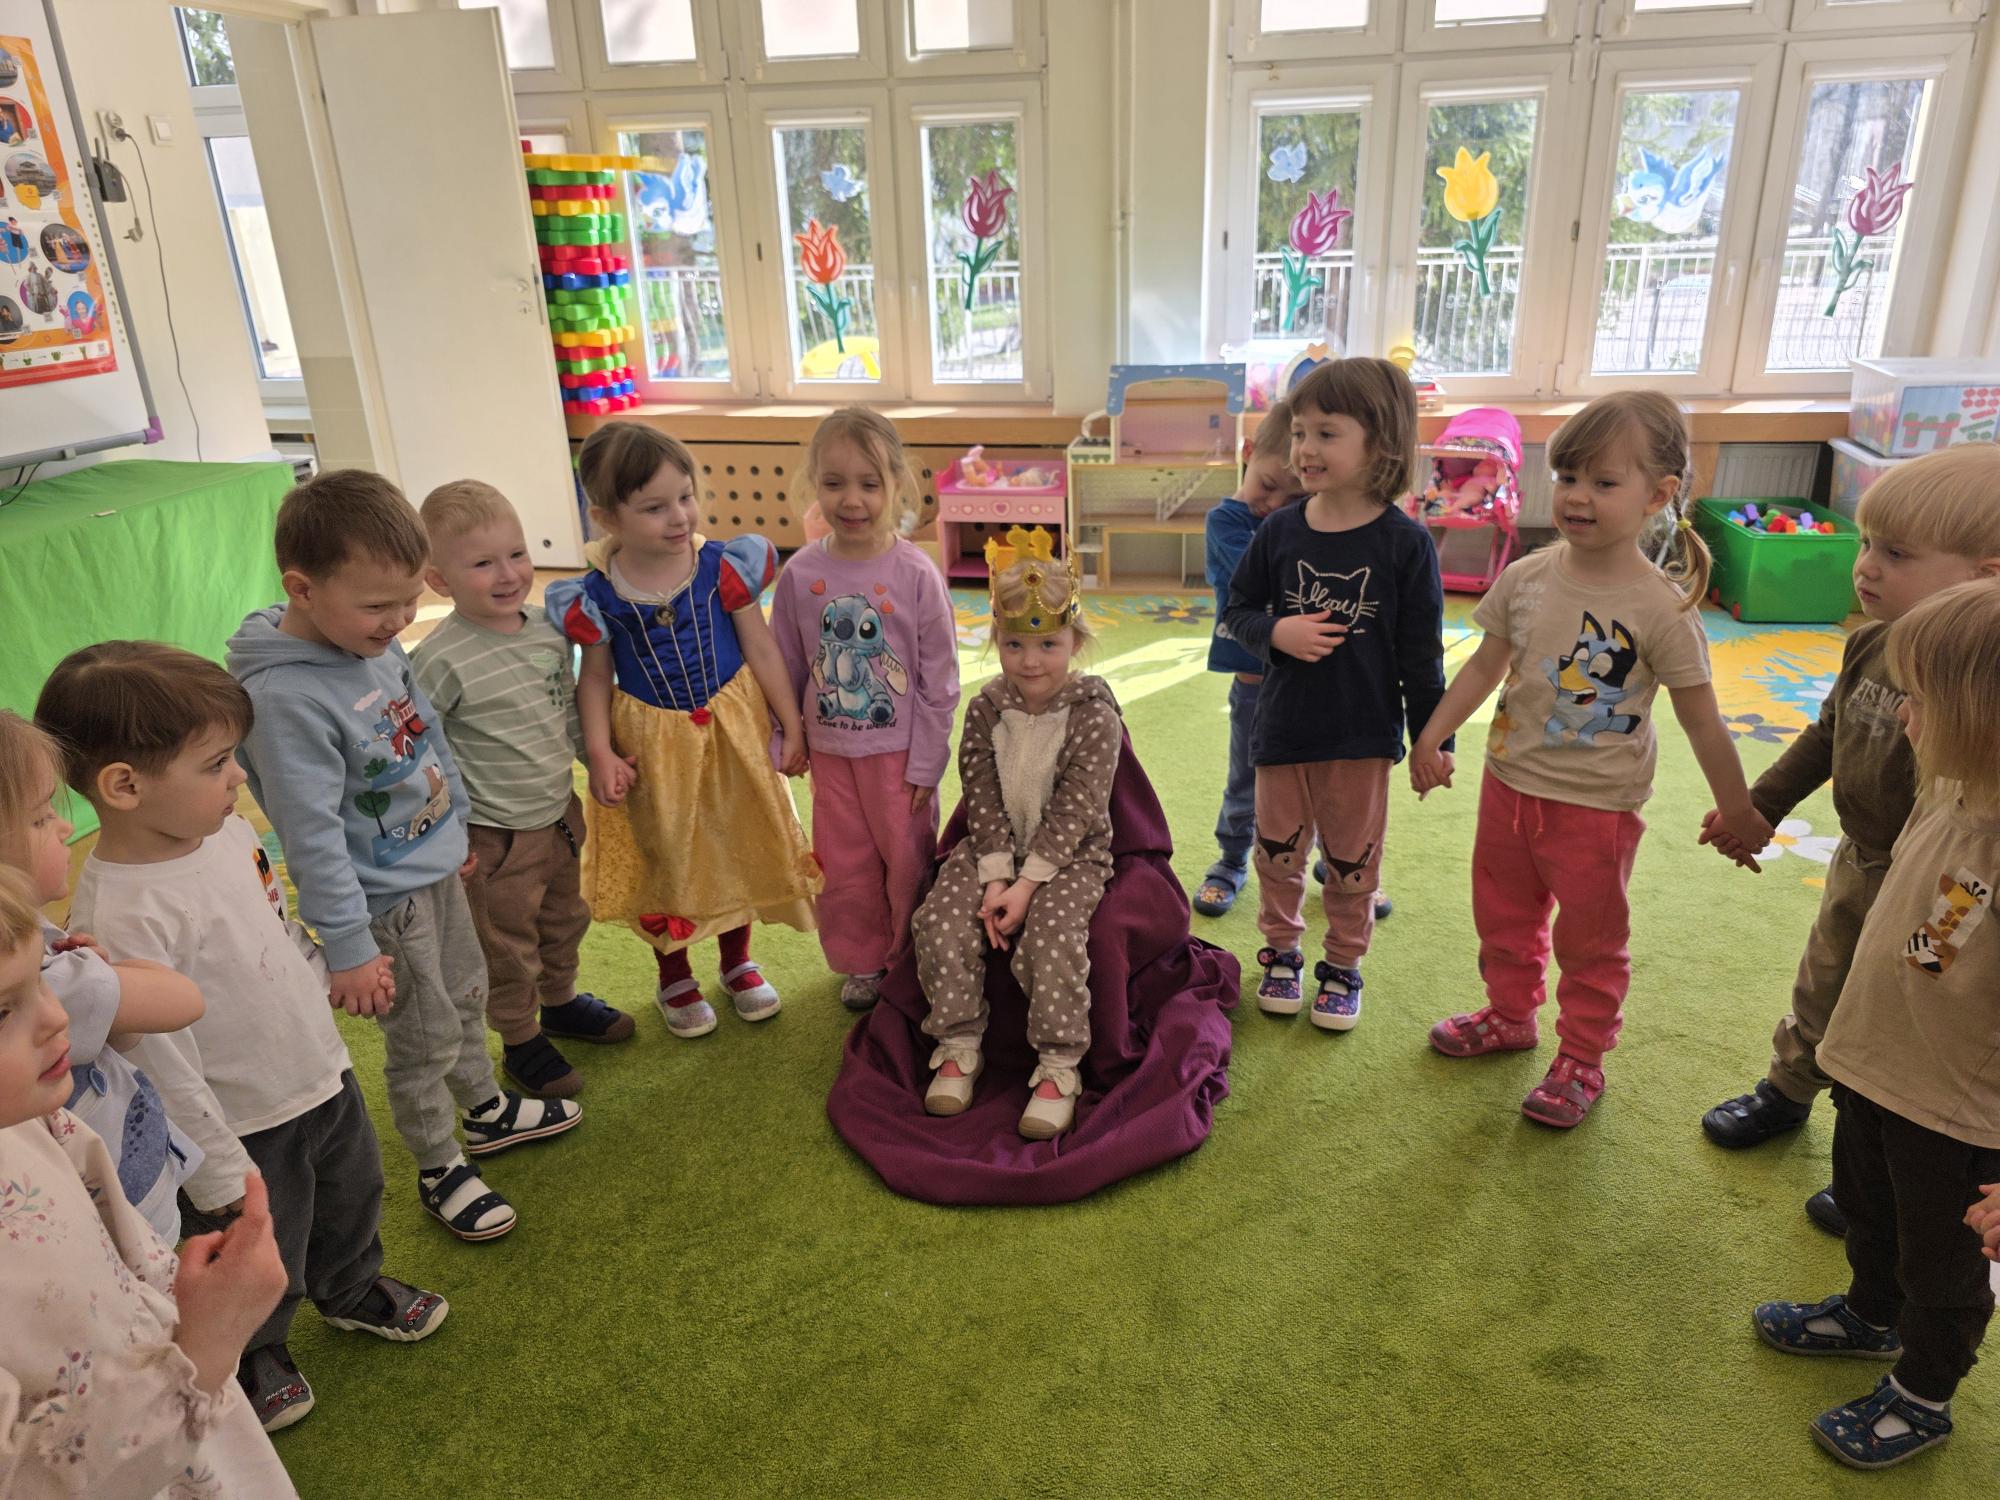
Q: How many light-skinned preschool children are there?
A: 13